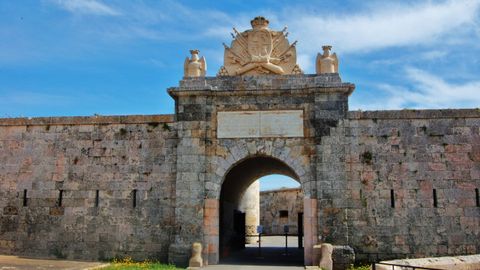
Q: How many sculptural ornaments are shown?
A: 3